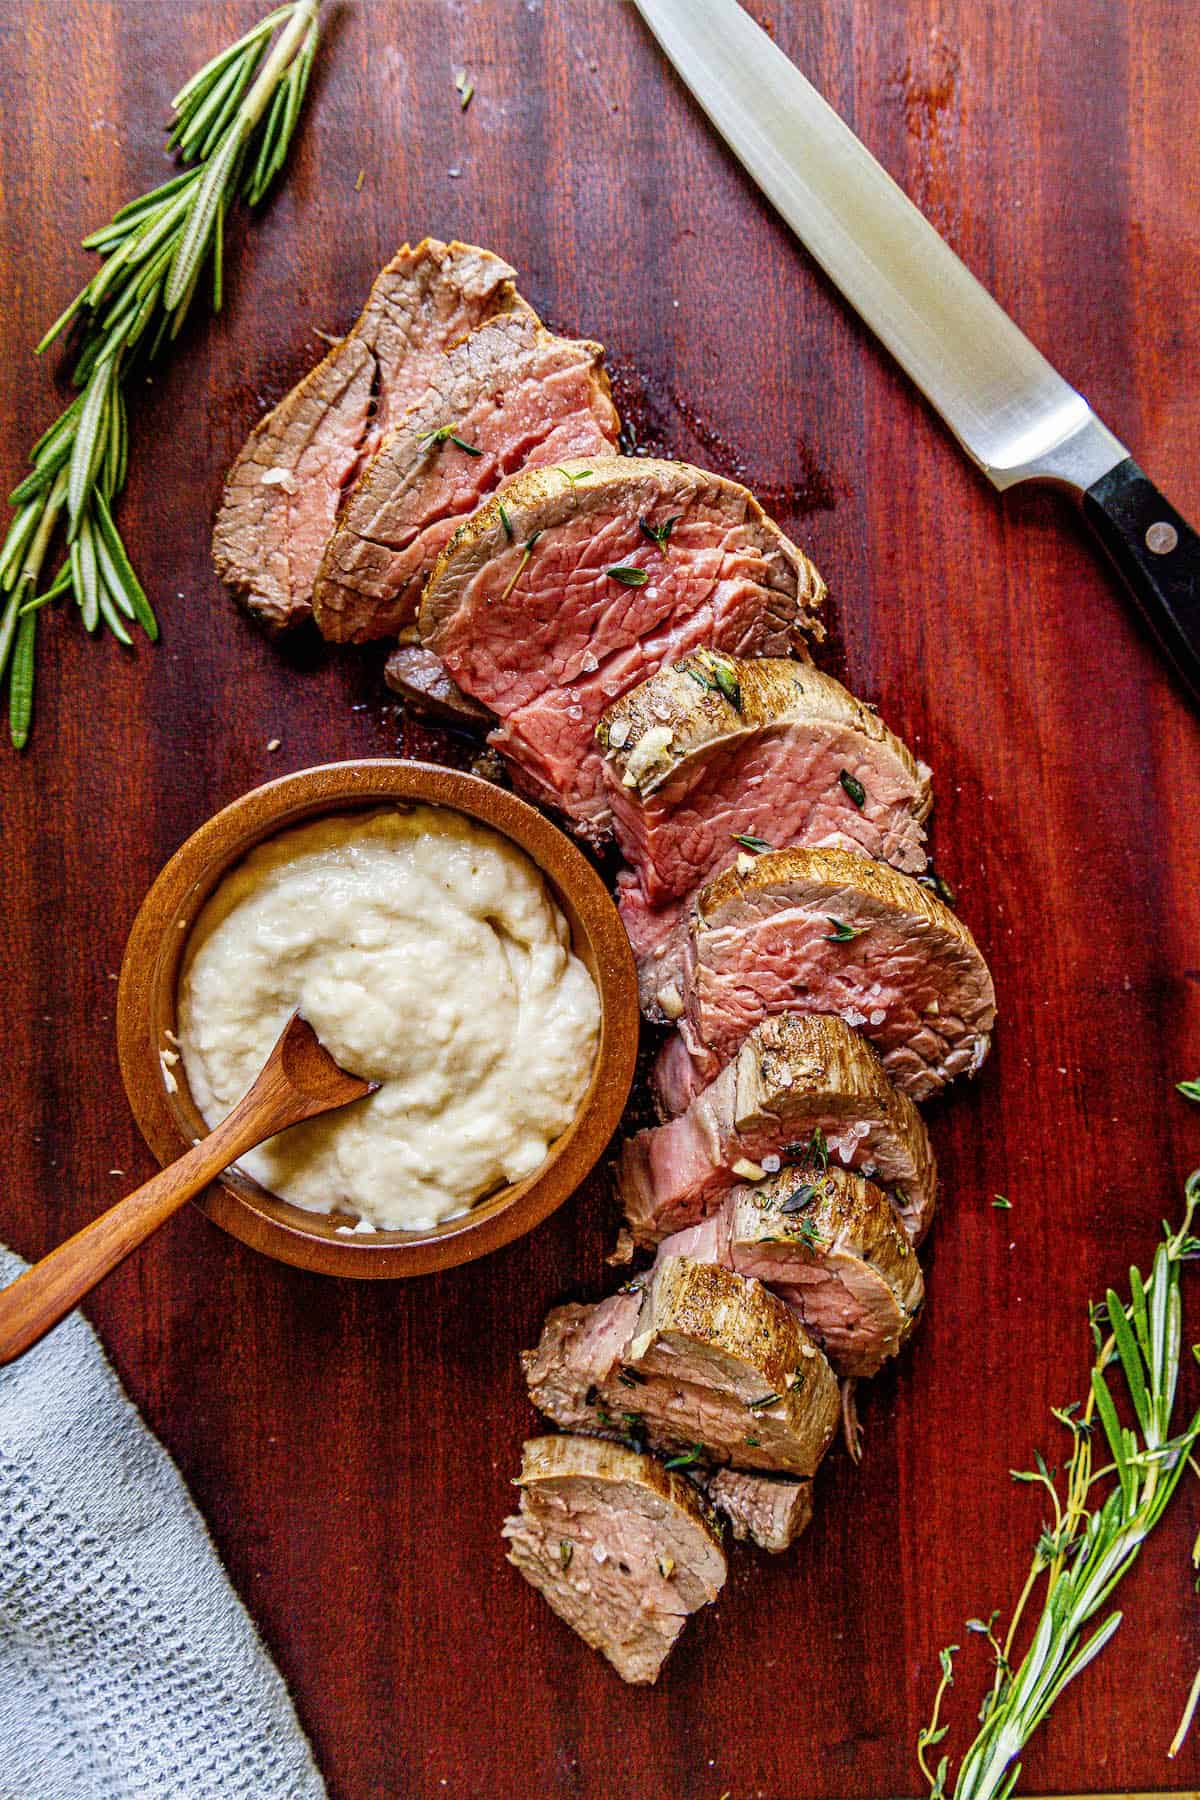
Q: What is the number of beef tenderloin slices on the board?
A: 9